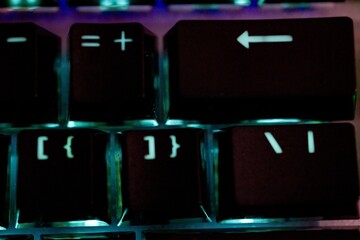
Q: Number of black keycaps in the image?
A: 6